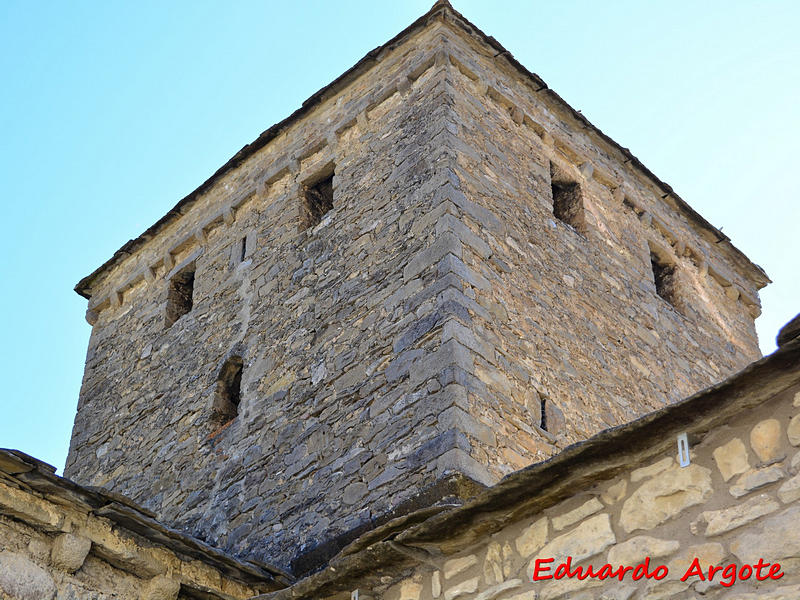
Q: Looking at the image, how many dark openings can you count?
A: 7